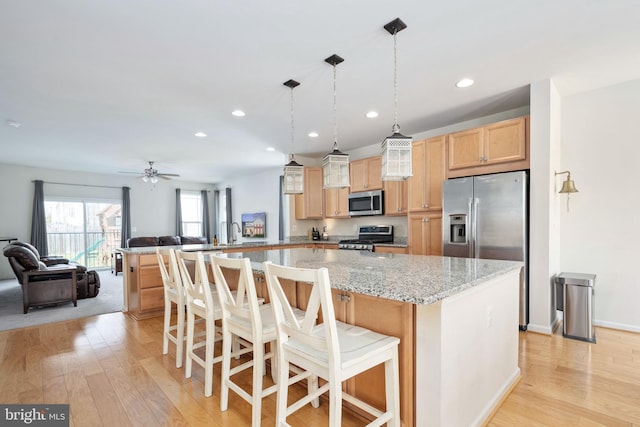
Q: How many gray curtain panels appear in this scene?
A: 7